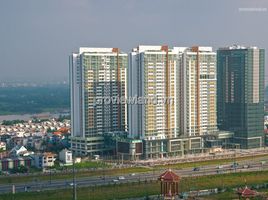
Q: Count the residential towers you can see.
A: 3